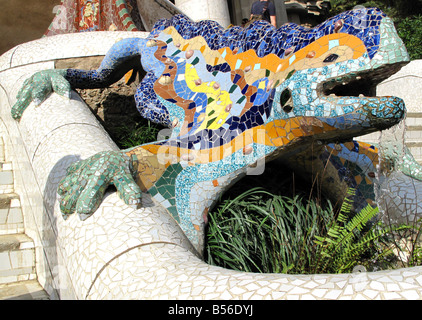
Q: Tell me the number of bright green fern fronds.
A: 3